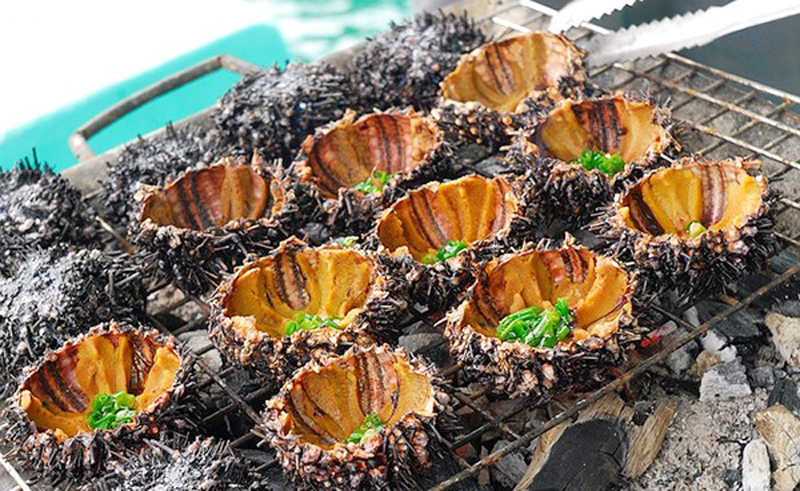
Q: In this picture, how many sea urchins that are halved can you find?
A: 10